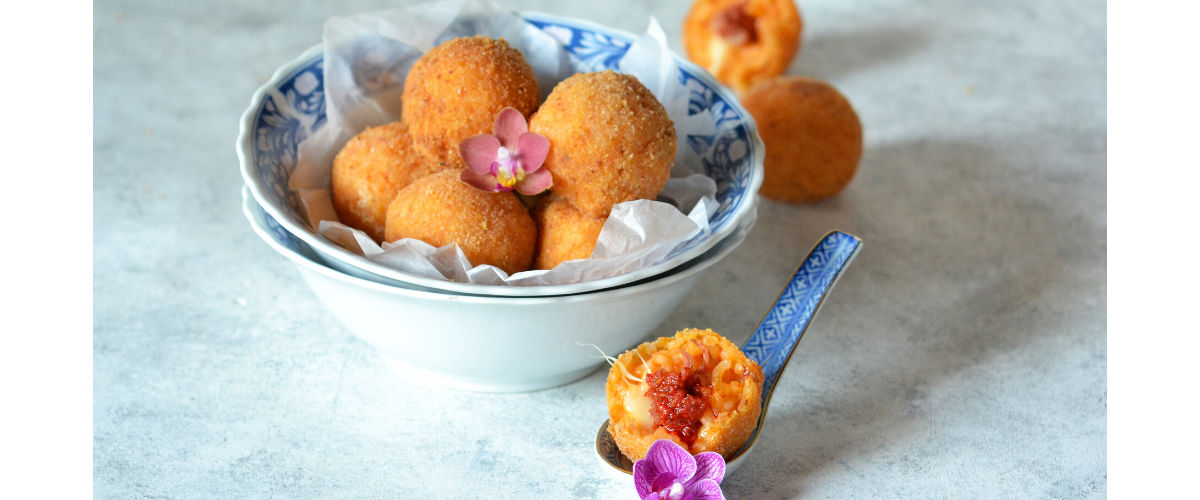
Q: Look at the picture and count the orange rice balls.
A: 8